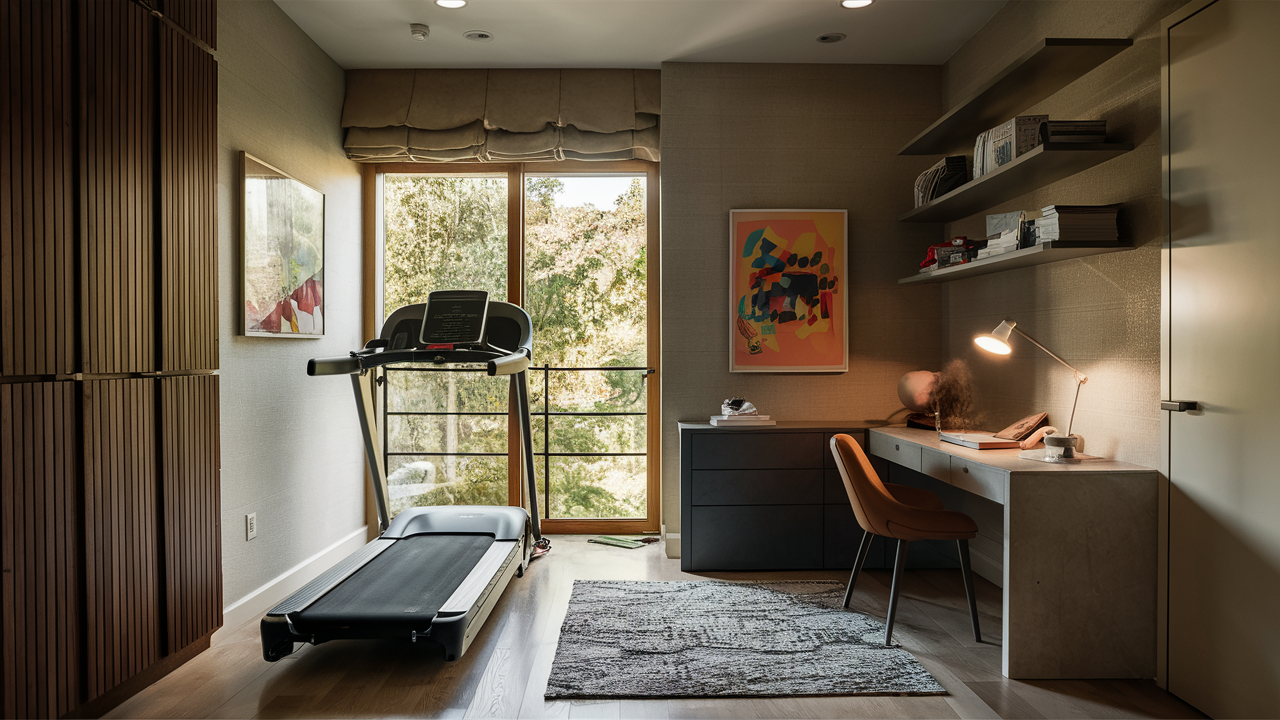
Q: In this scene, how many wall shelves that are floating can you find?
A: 3